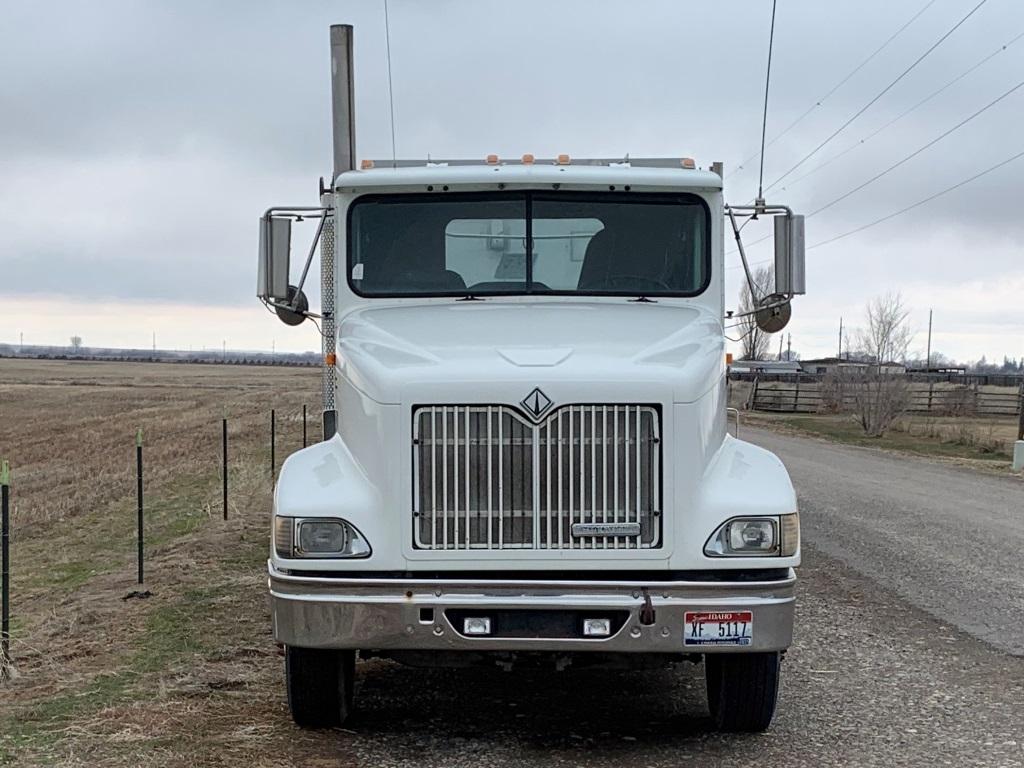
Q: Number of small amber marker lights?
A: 7